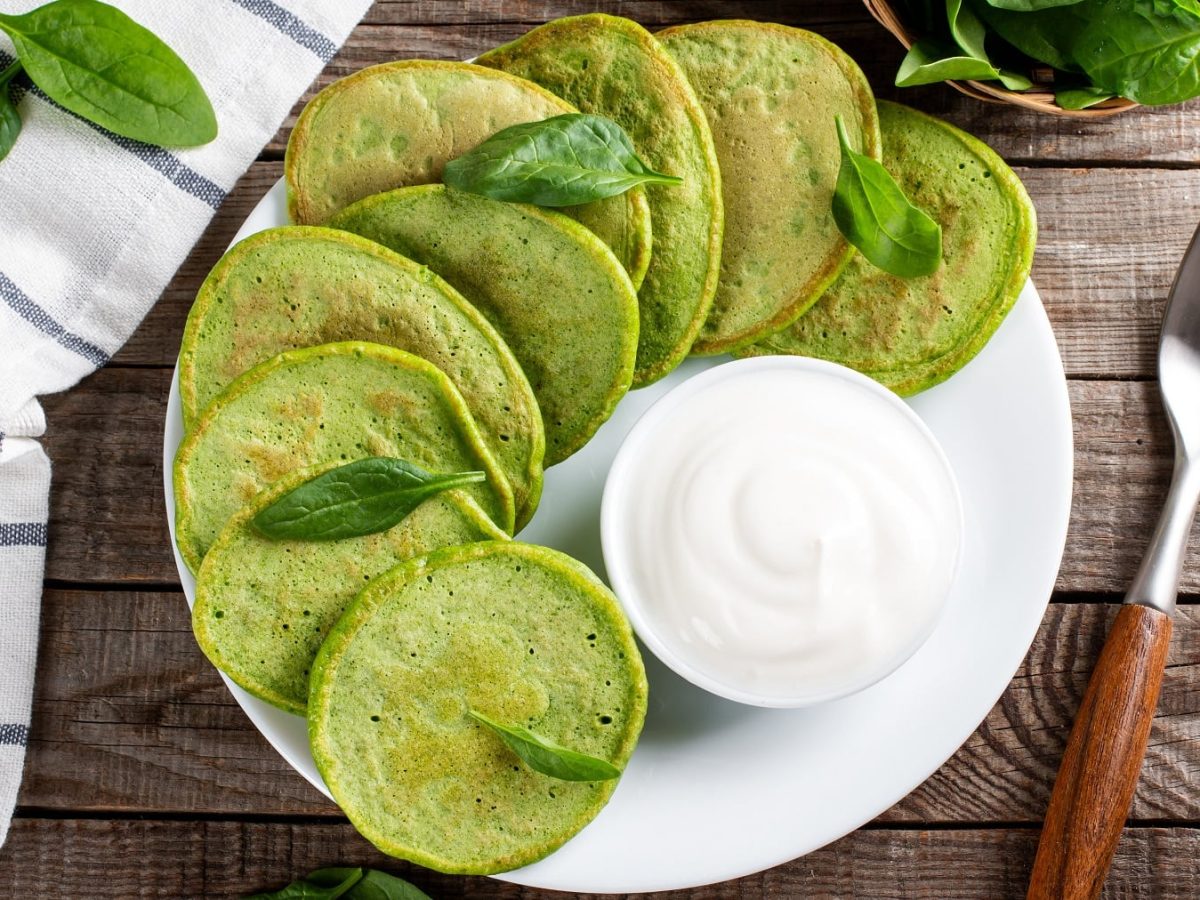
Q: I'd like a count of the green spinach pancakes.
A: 9